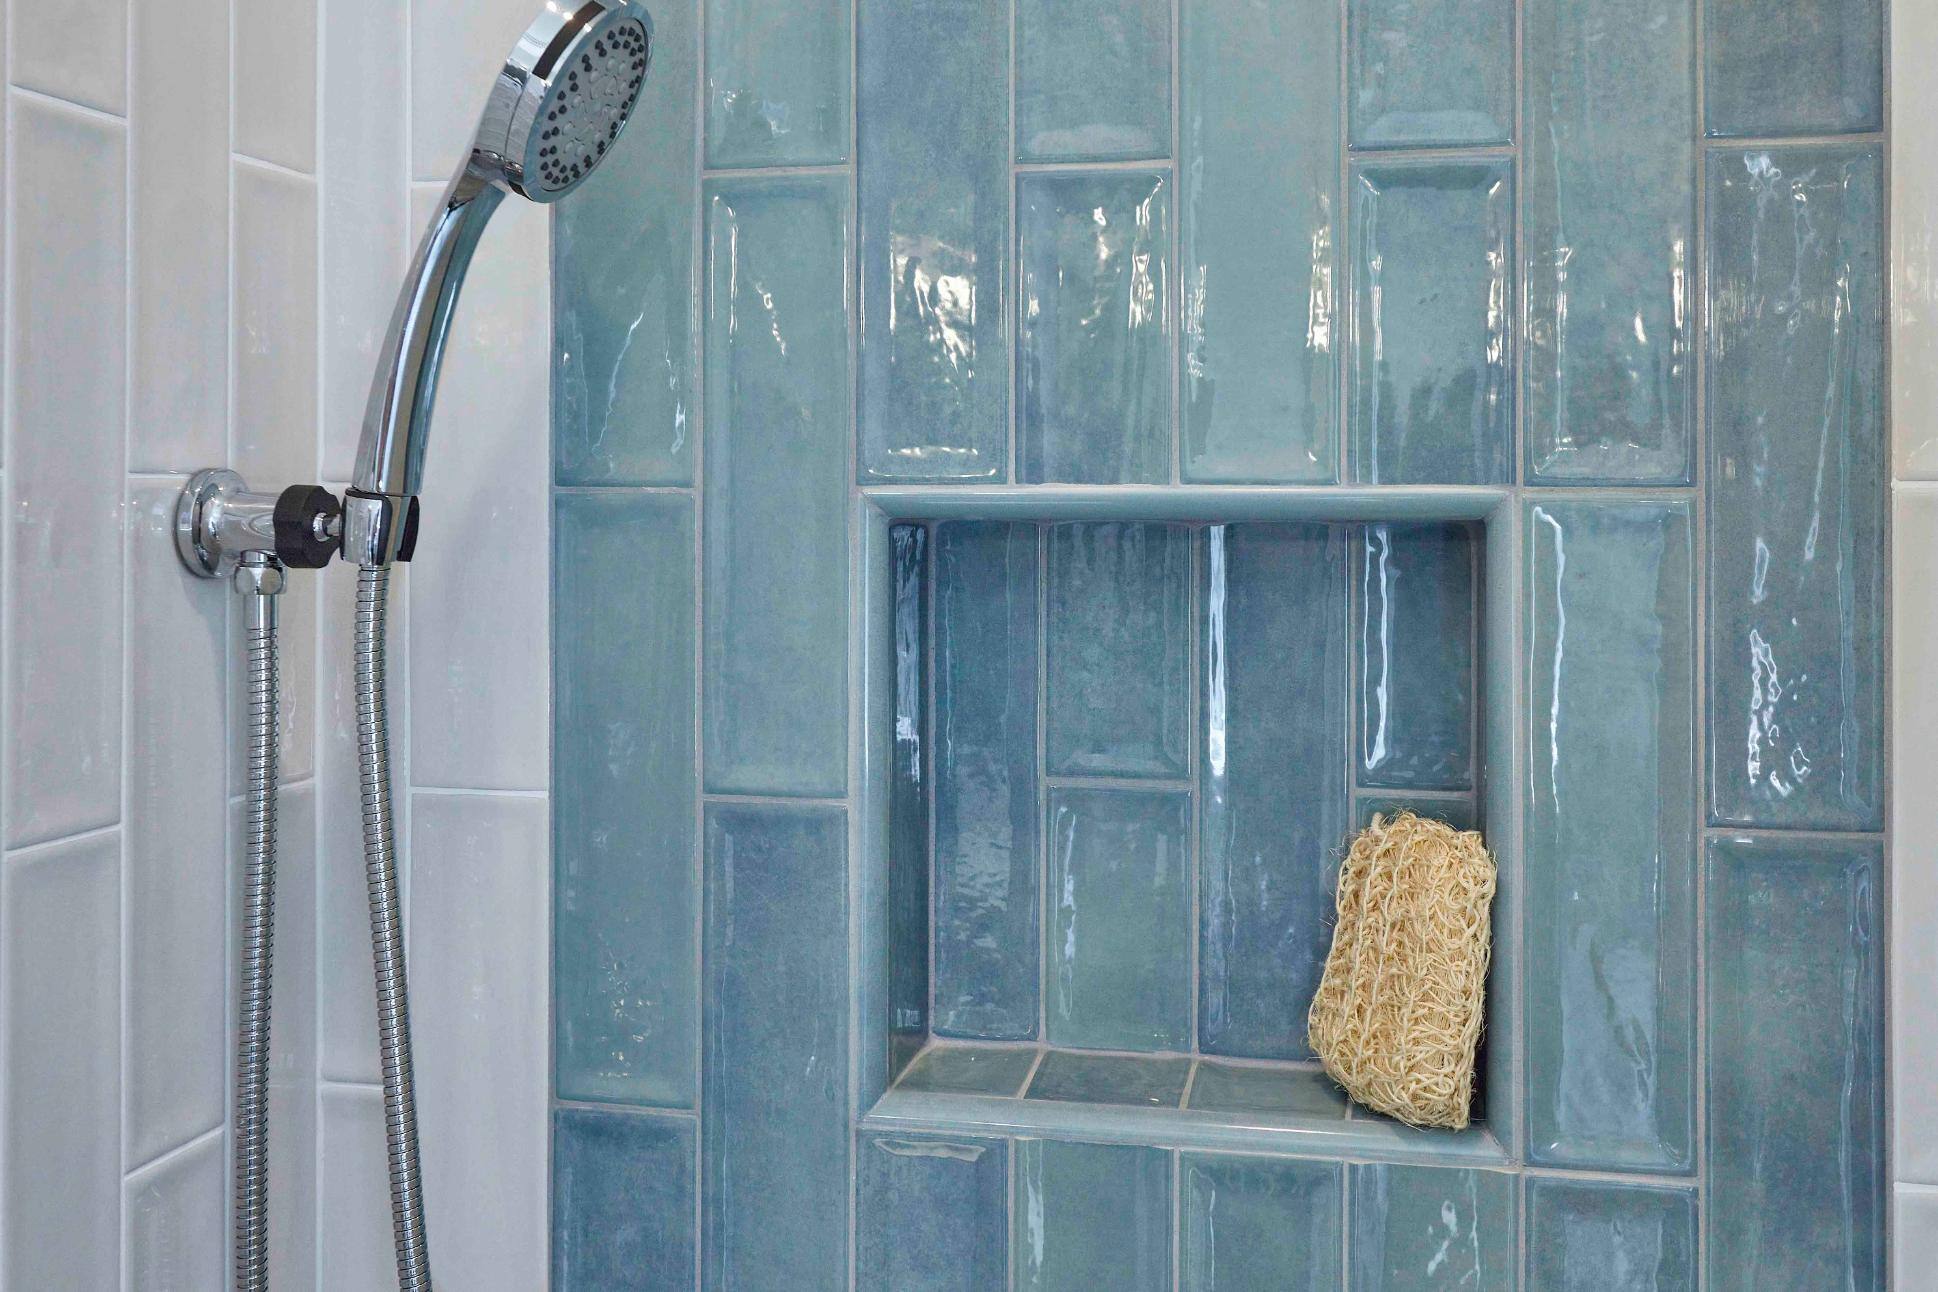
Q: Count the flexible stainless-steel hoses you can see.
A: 2